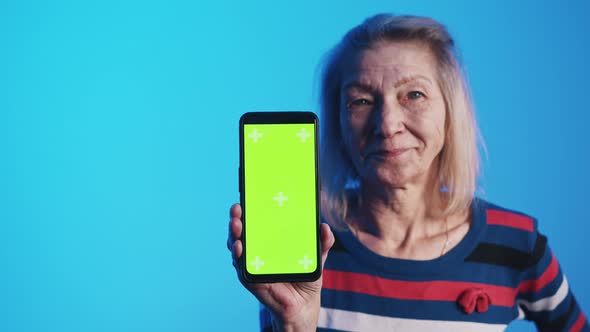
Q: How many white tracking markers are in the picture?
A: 5